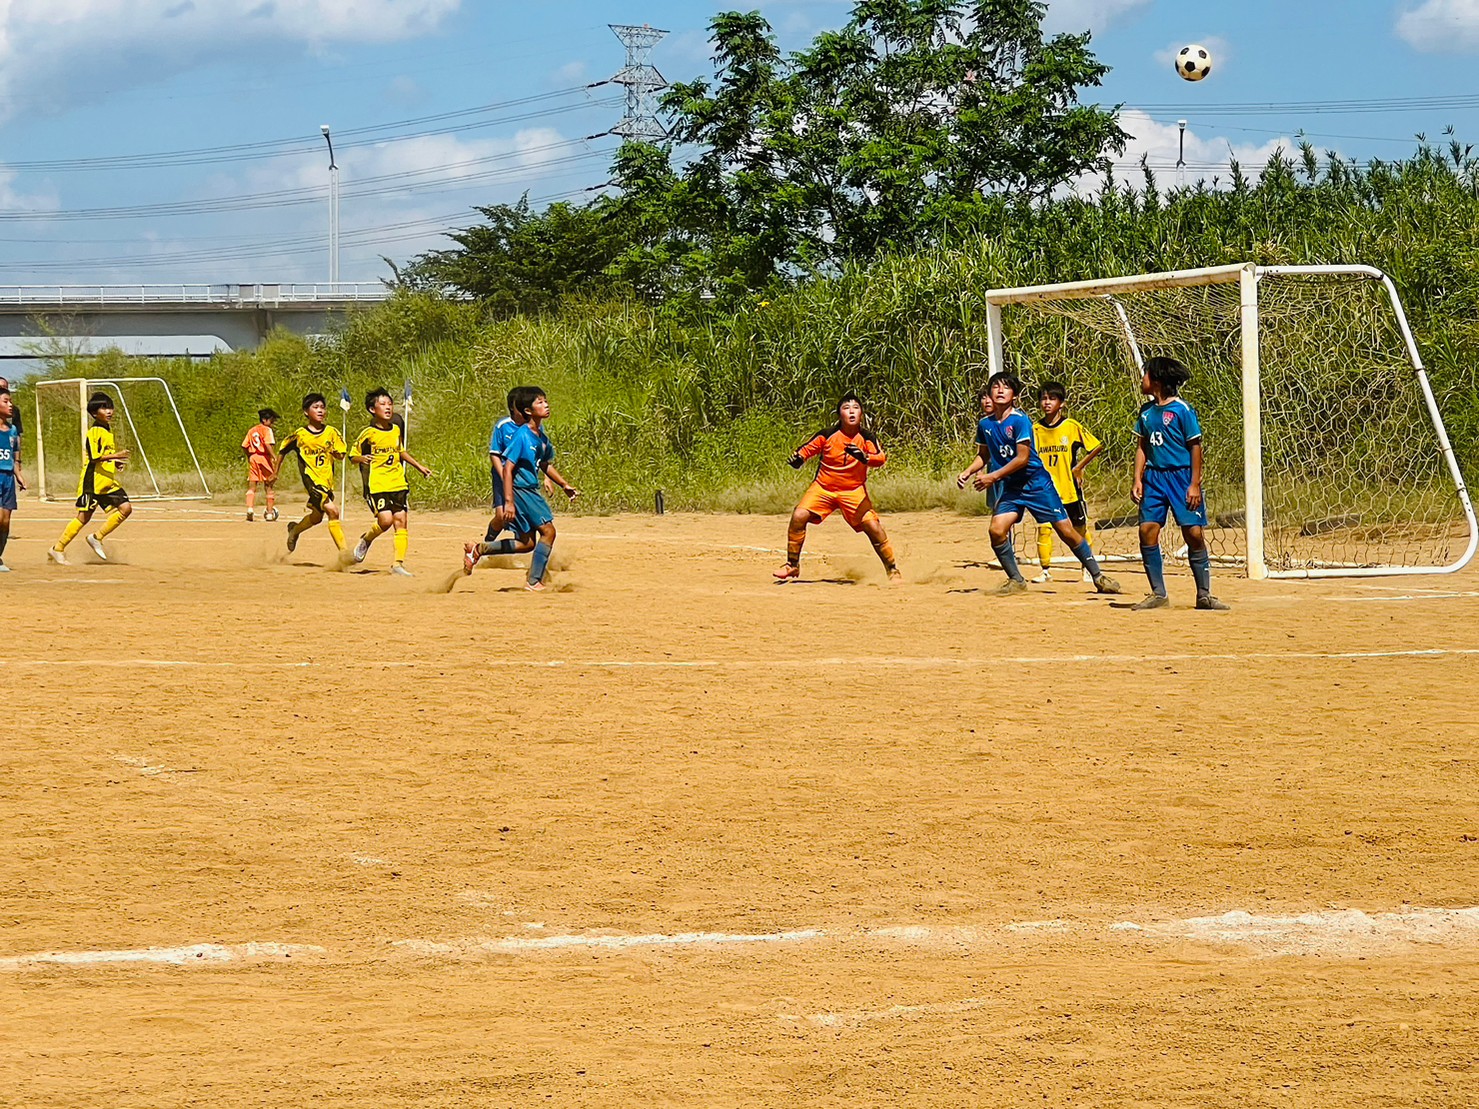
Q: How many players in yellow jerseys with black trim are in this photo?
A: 4